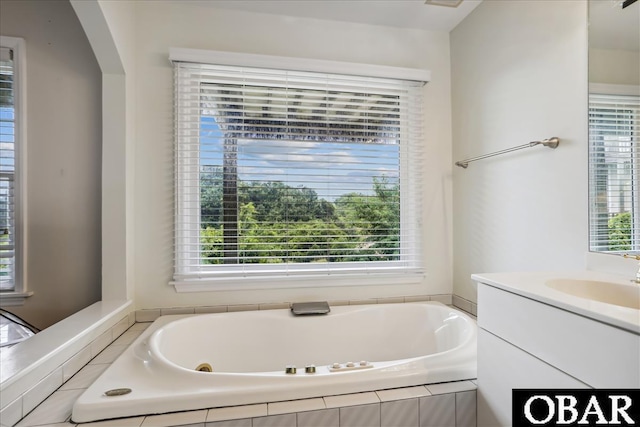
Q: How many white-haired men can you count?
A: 0